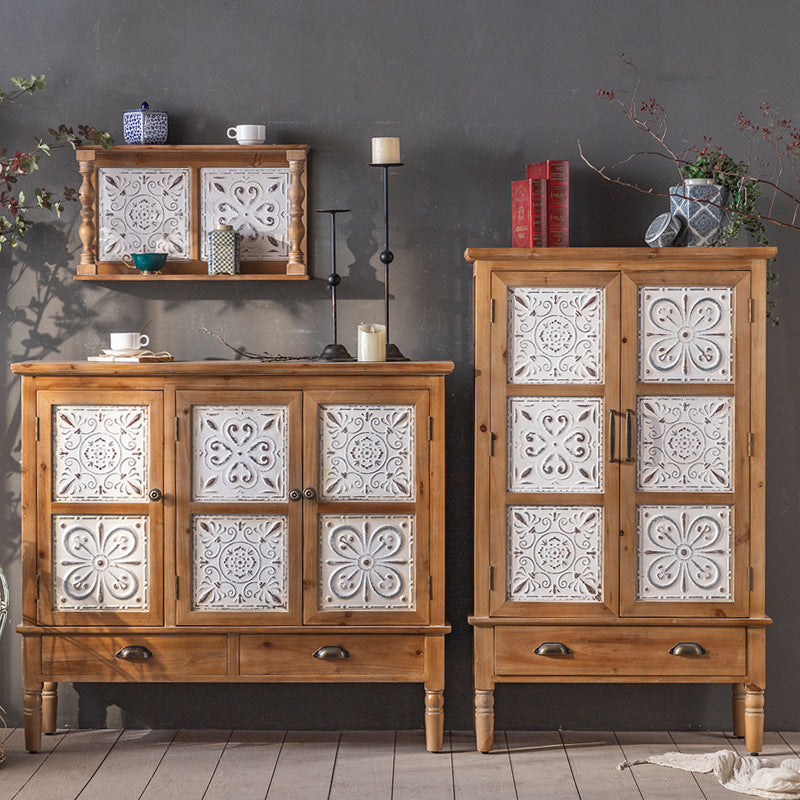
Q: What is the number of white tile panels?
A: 14